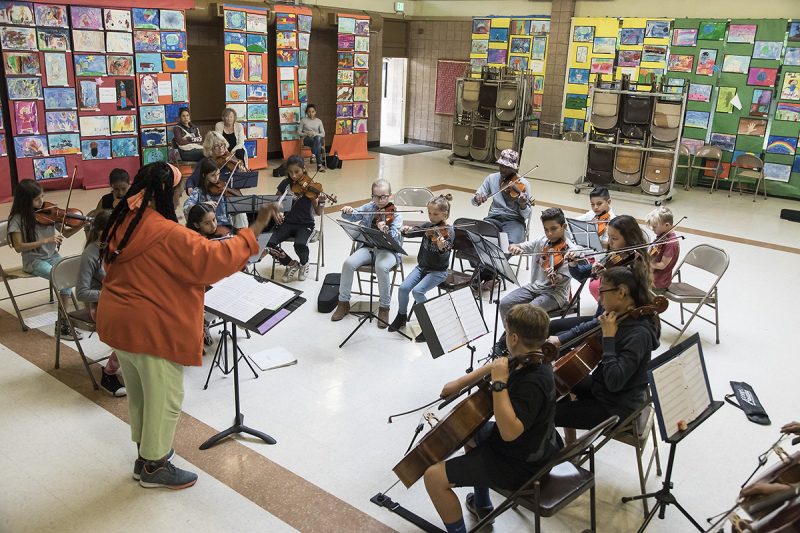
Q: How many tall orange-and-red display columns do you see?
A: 3